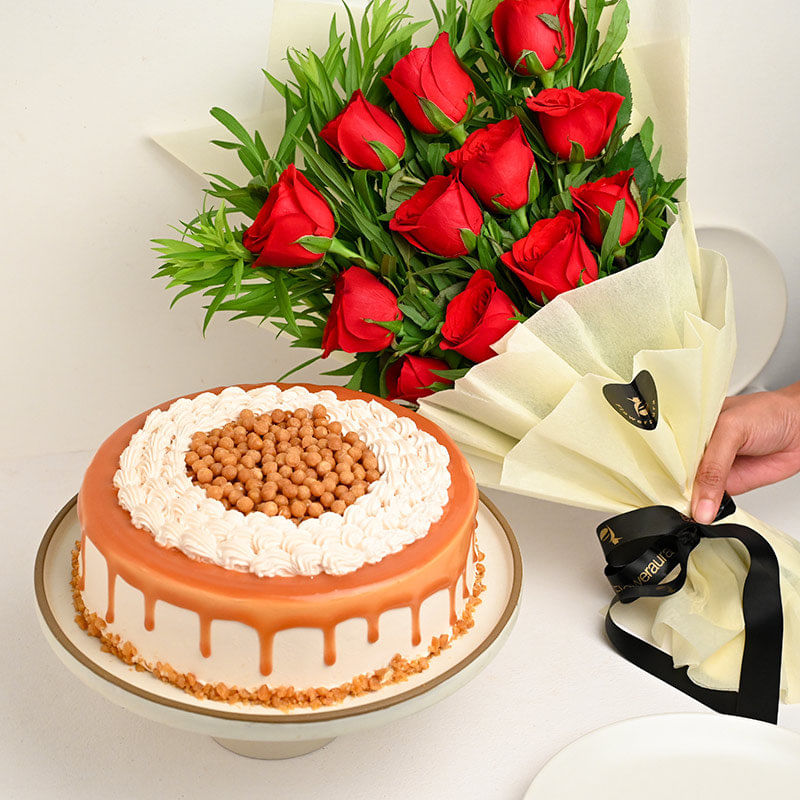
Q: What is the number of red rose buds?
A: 12